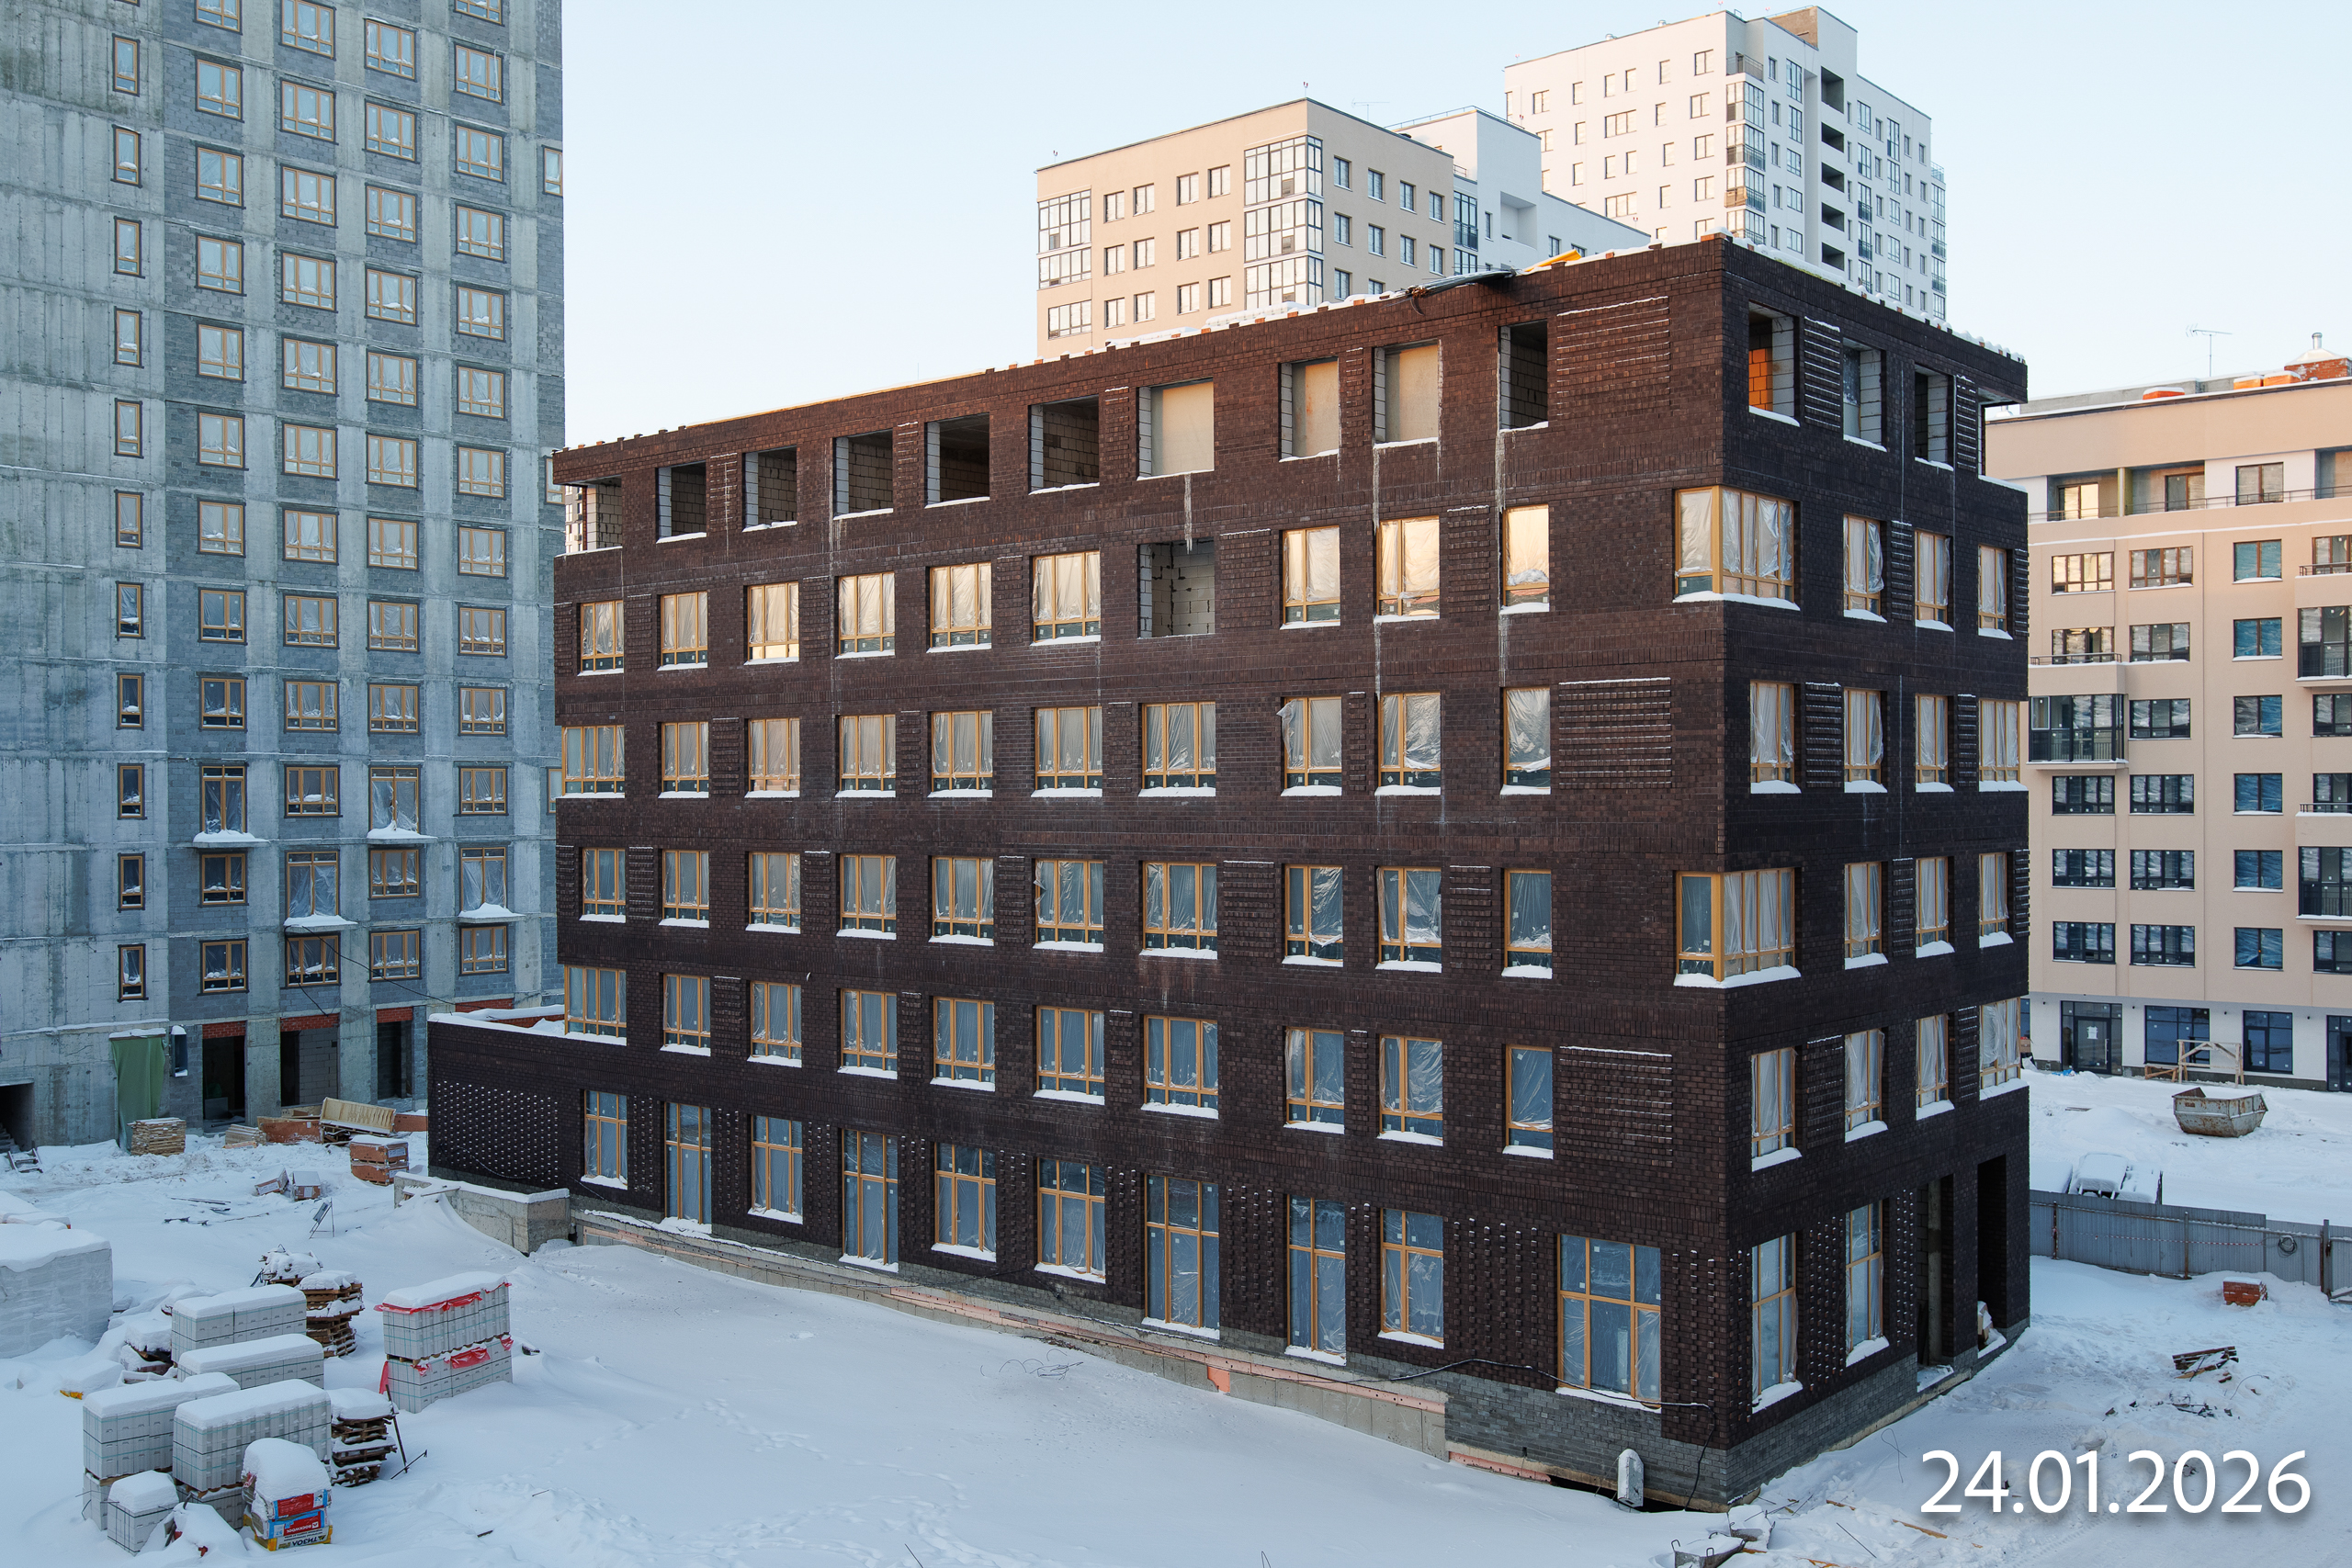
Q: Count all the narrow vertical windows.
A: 11